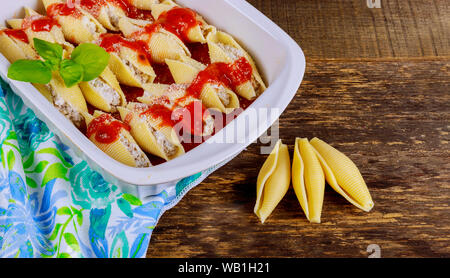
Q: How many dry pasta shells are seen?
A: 3